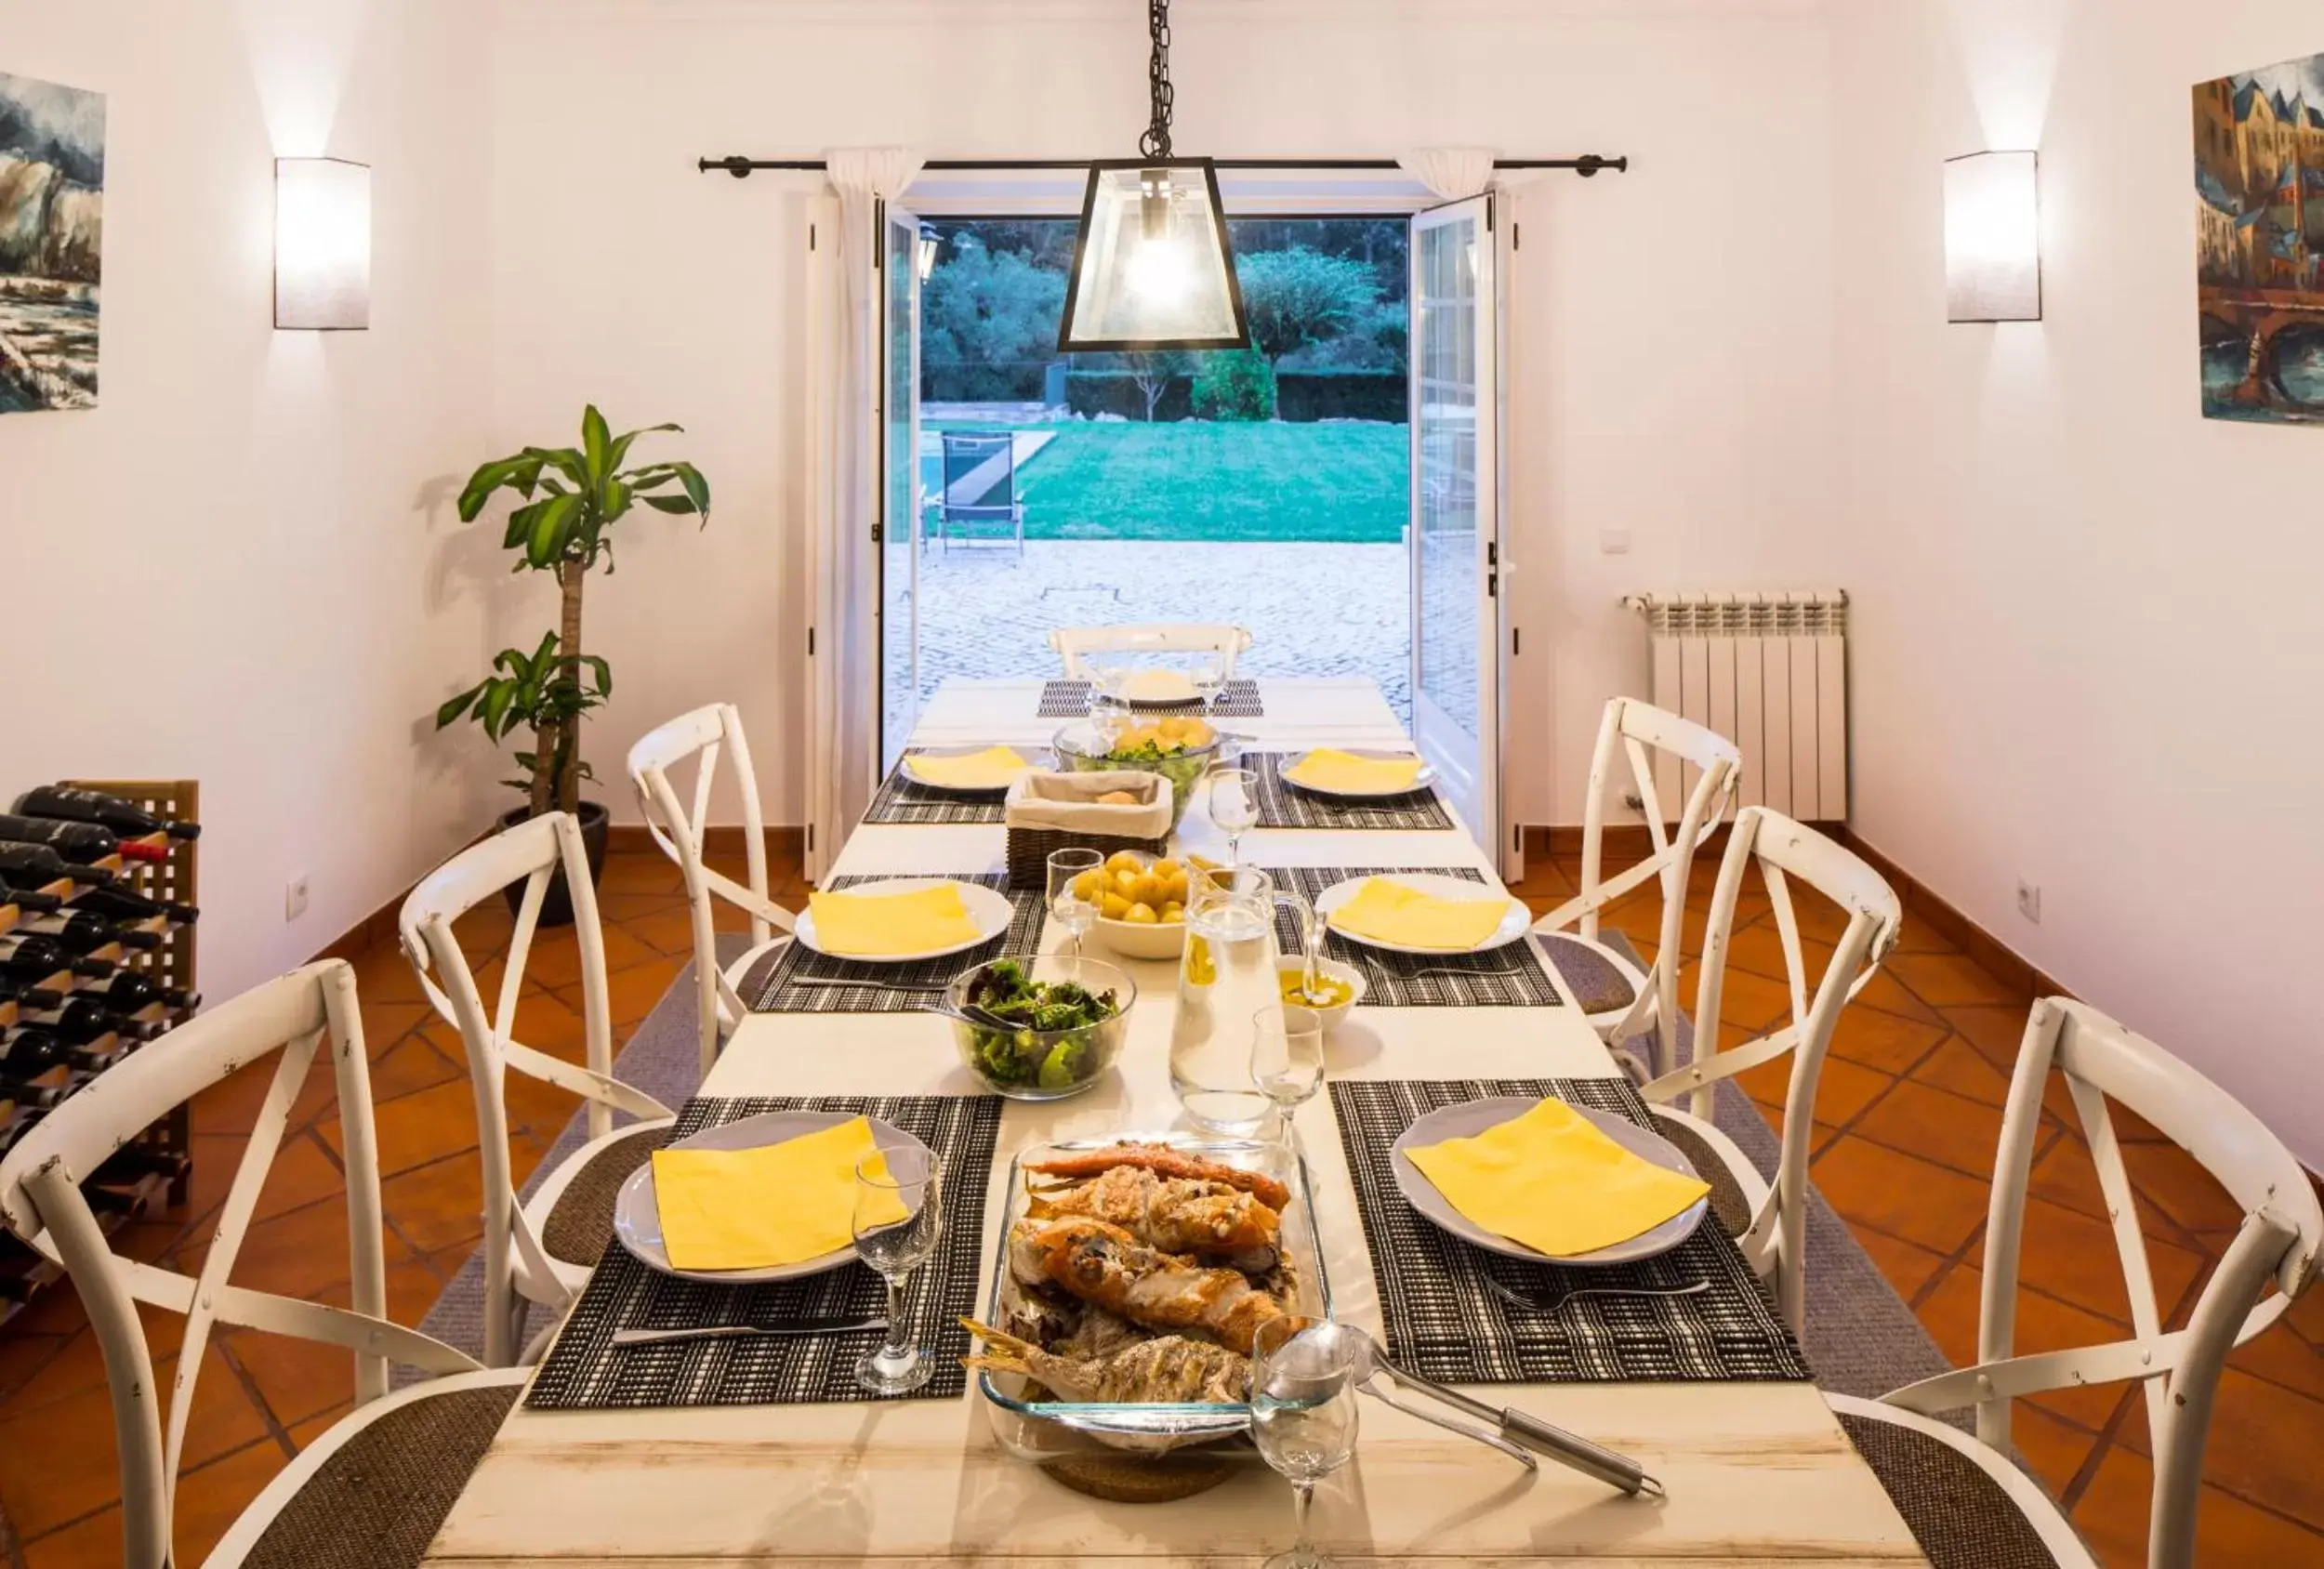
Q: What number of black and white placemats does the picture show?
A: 7